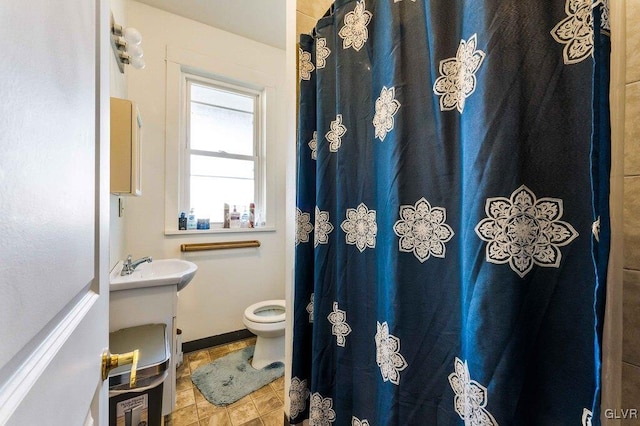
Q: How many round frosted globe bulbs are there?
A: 3